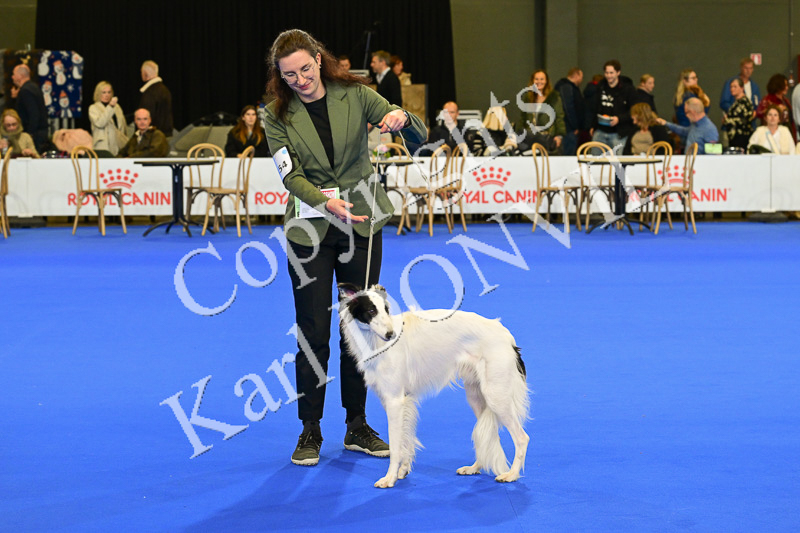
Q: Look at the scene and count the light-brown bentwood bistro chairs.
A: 11